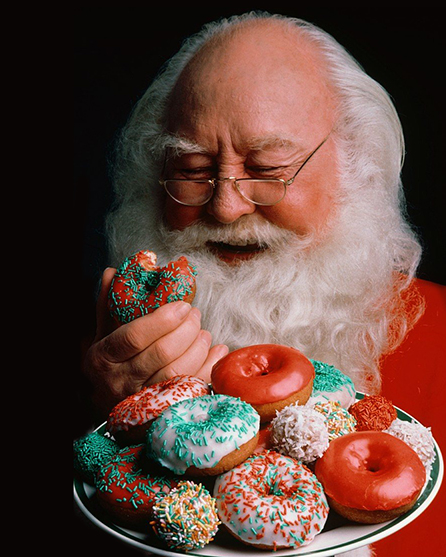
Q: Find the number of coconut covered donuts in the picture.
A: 2